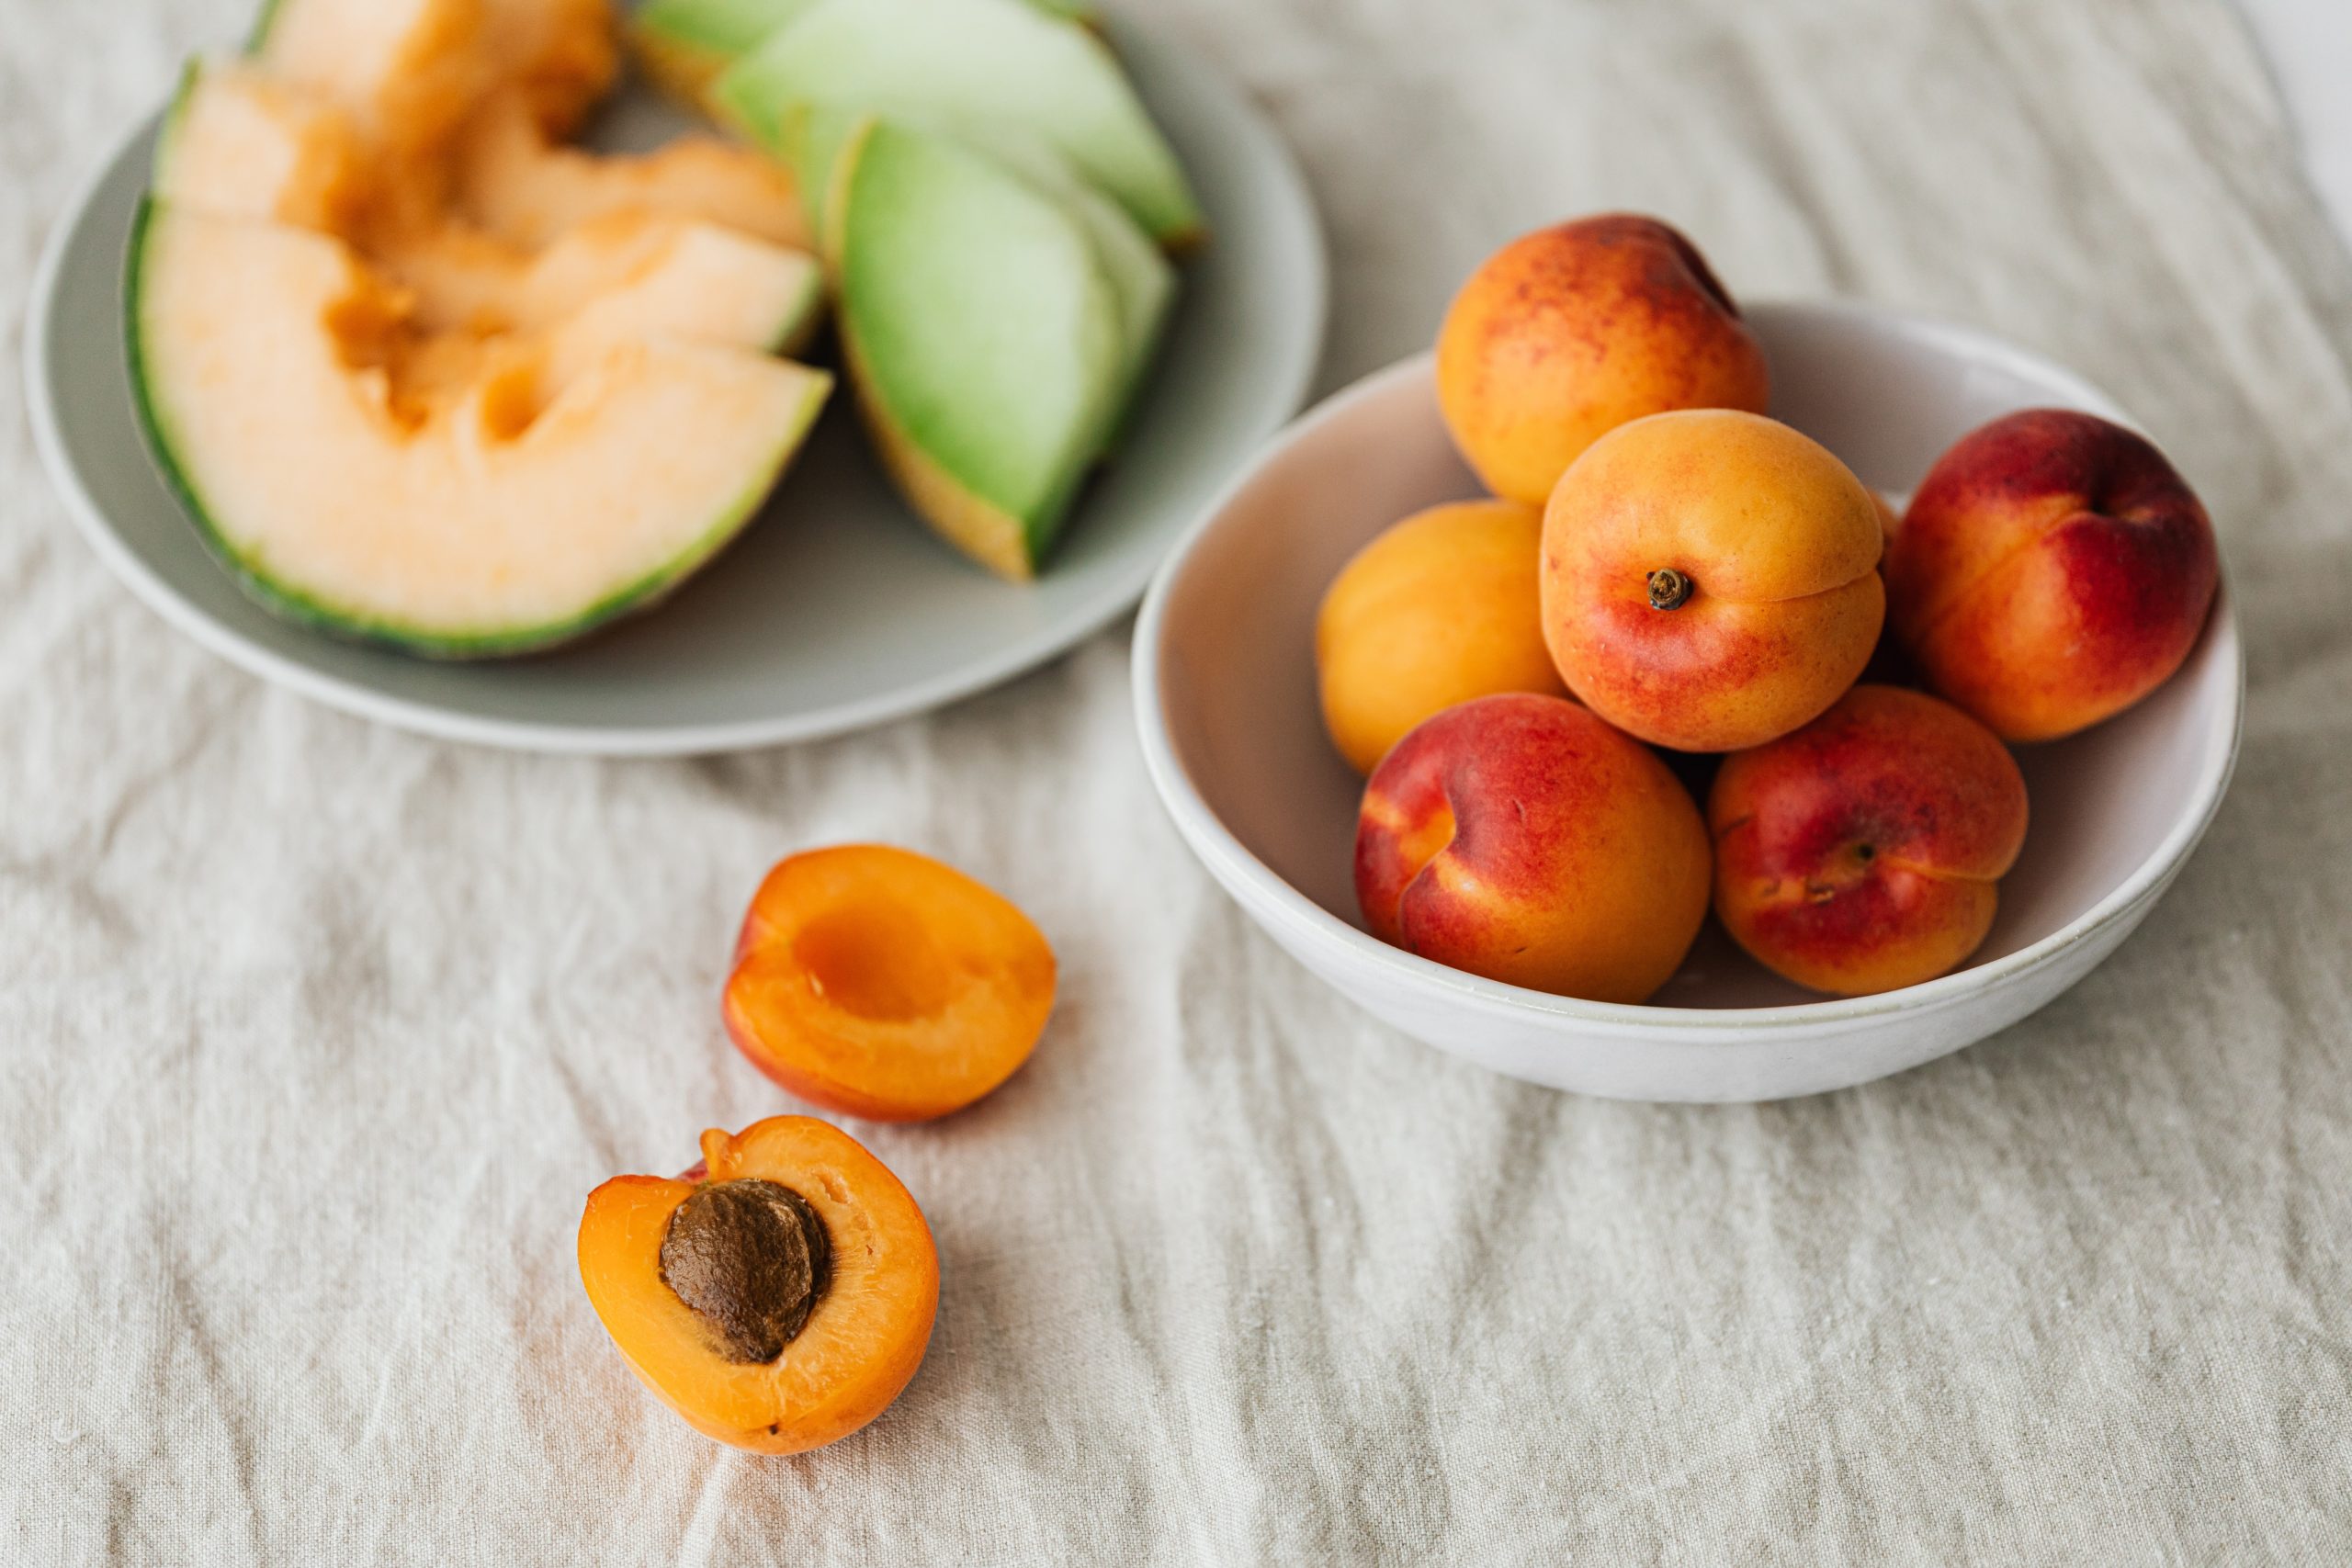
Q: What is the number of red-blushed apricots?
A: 5